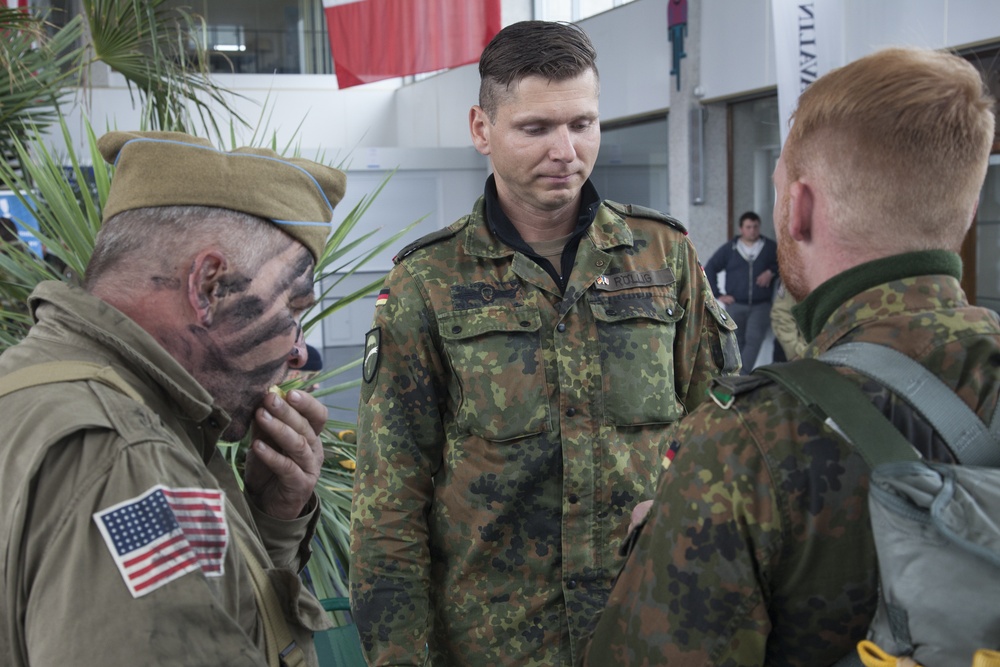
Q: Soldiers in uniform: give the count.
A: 3